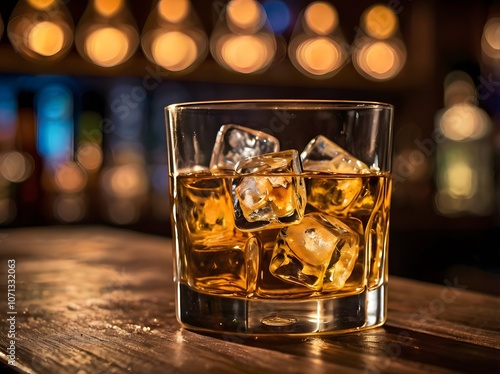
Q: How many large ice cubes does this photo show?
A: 4